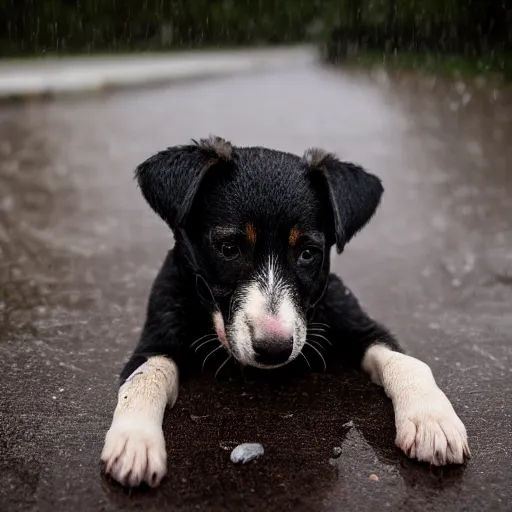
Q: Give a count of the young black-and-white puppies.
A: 1